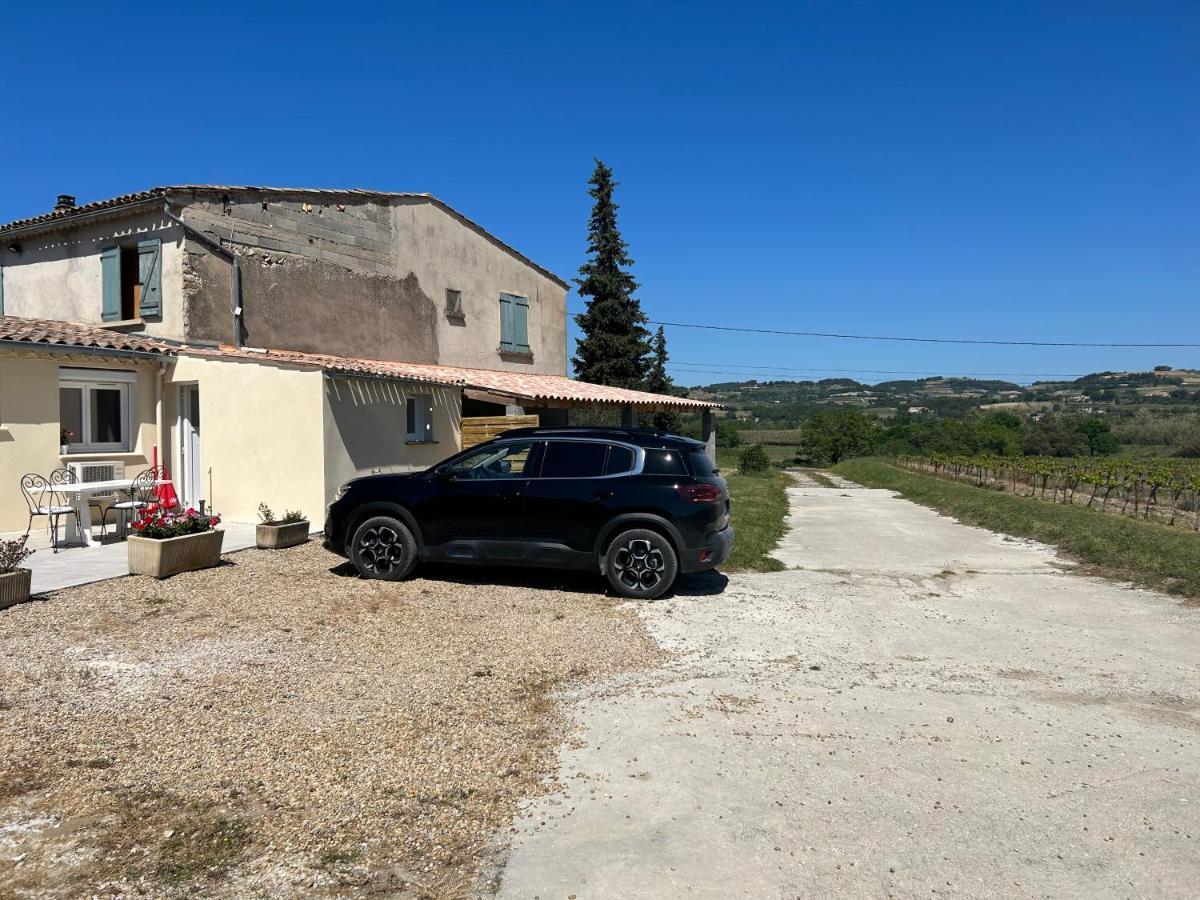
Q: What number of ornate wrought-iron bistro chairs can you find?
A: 4